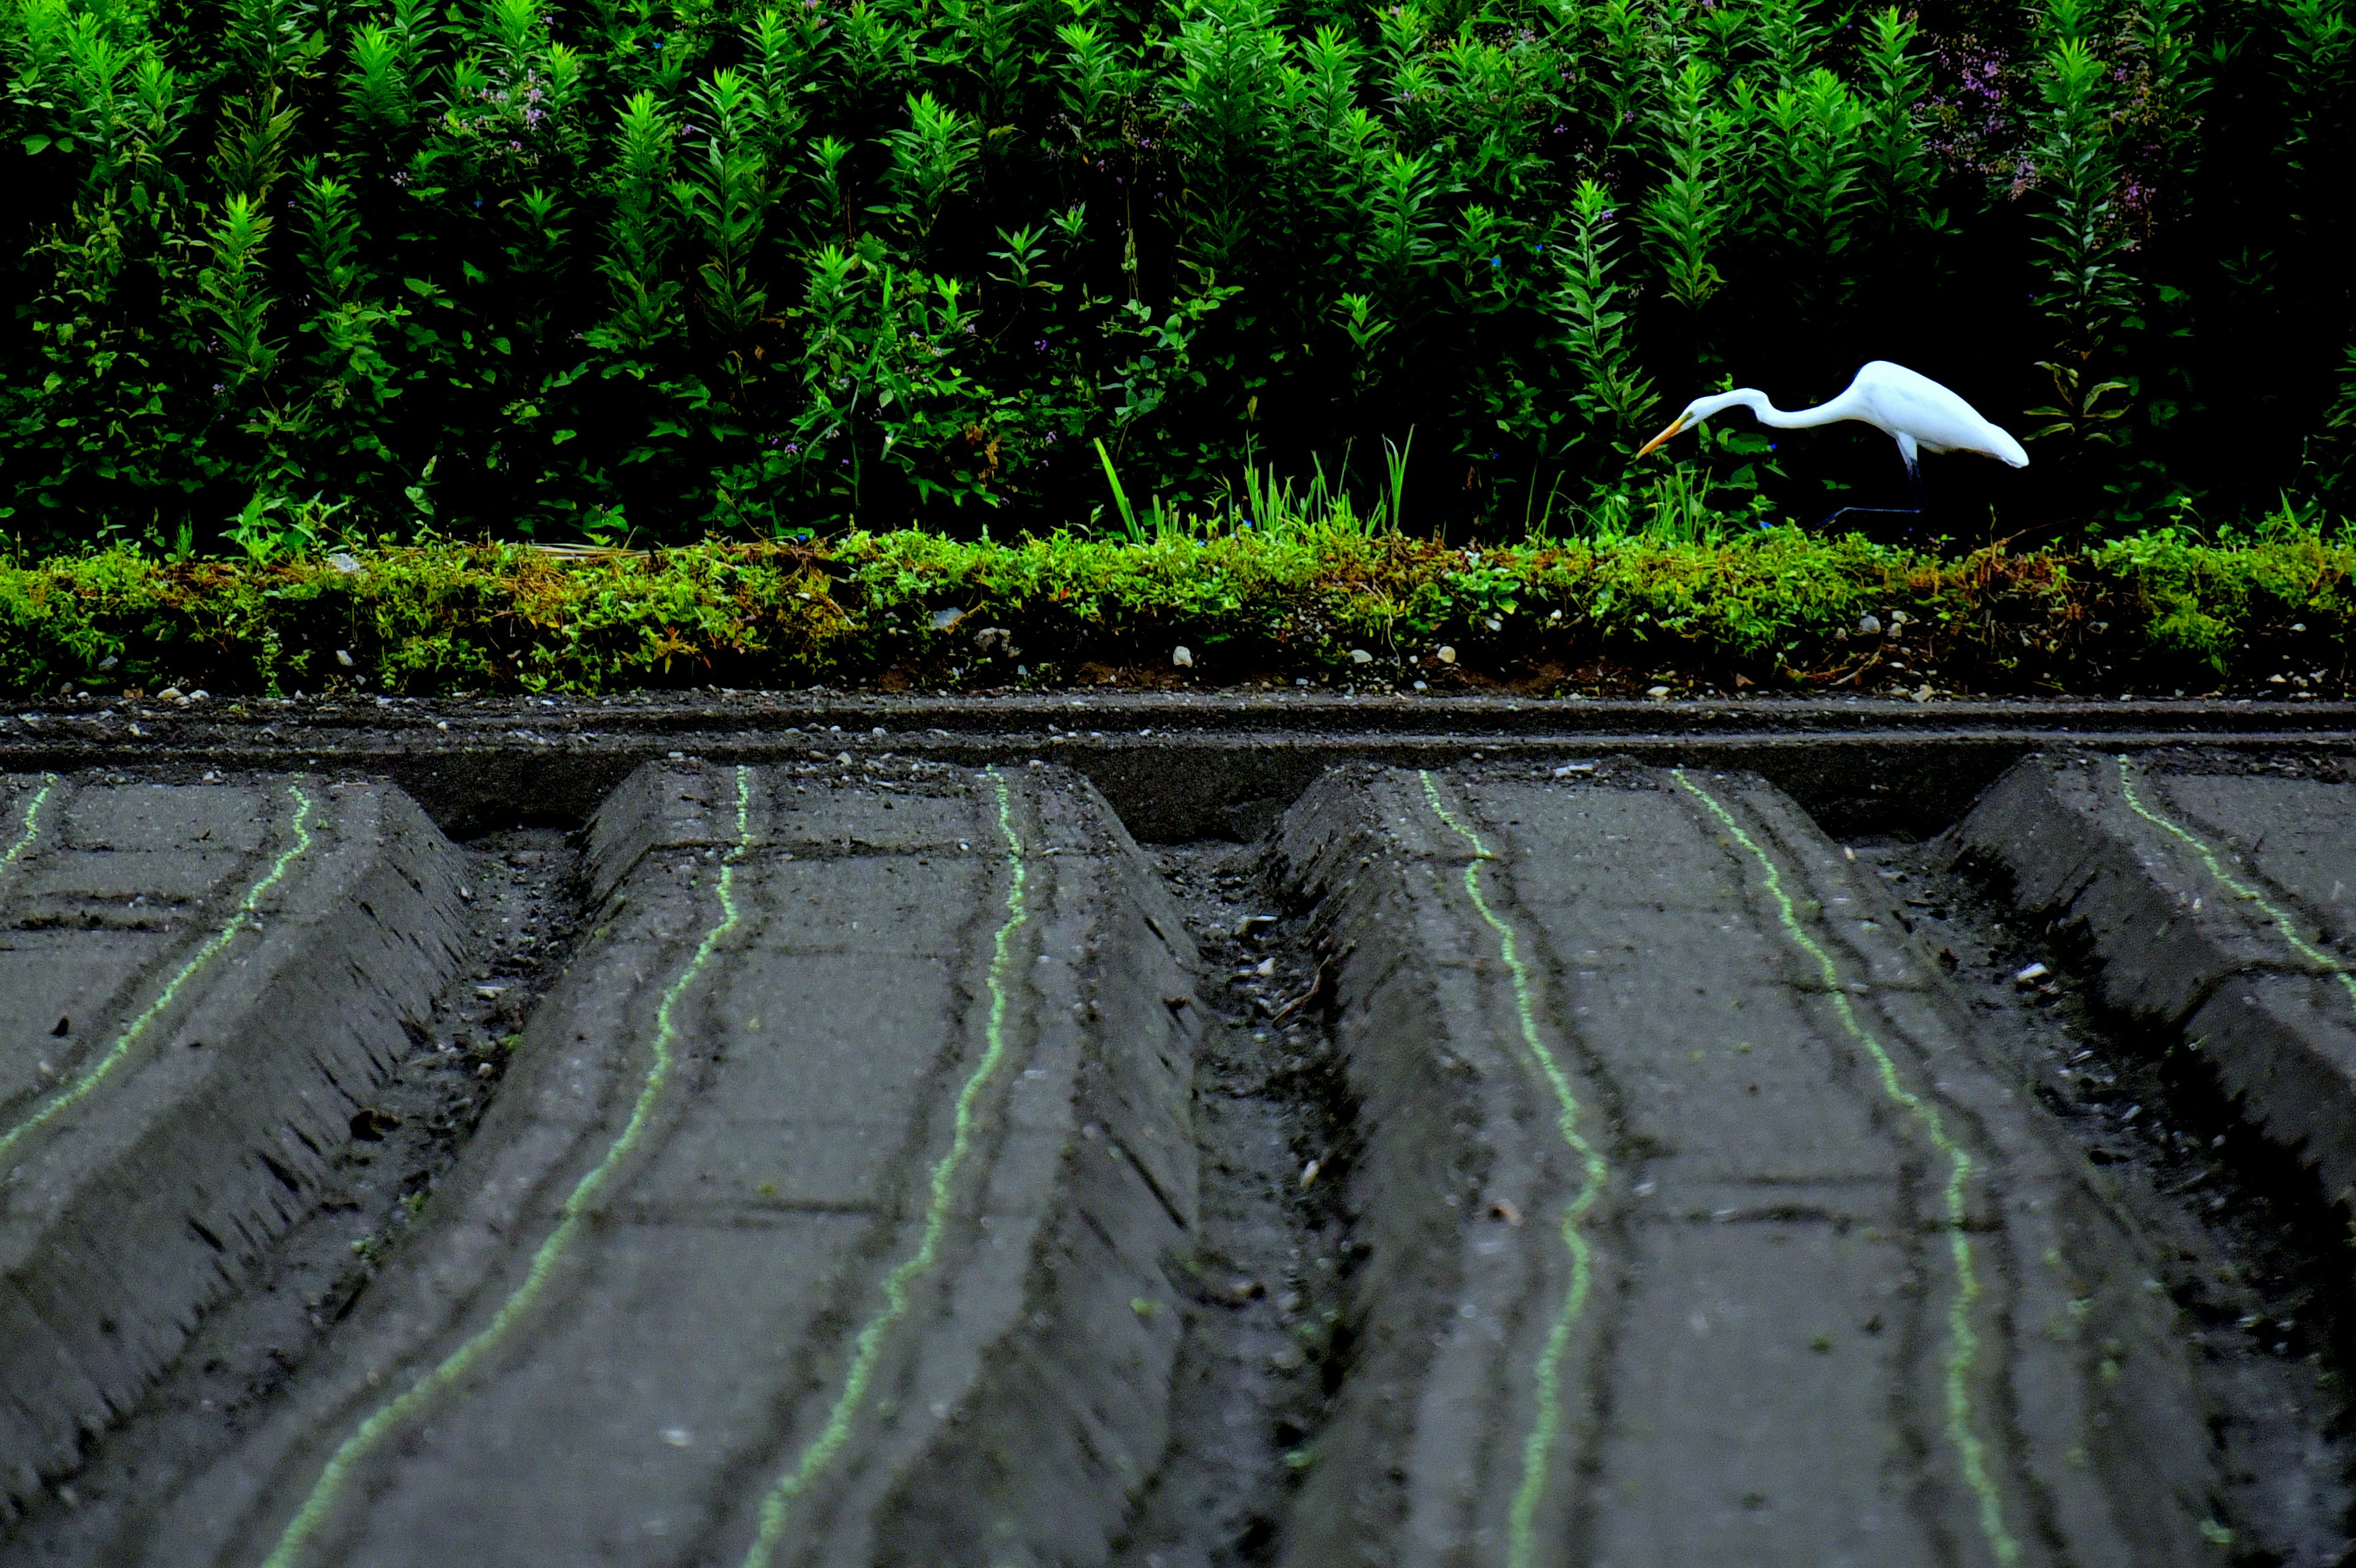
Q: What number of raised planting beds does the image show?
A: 4